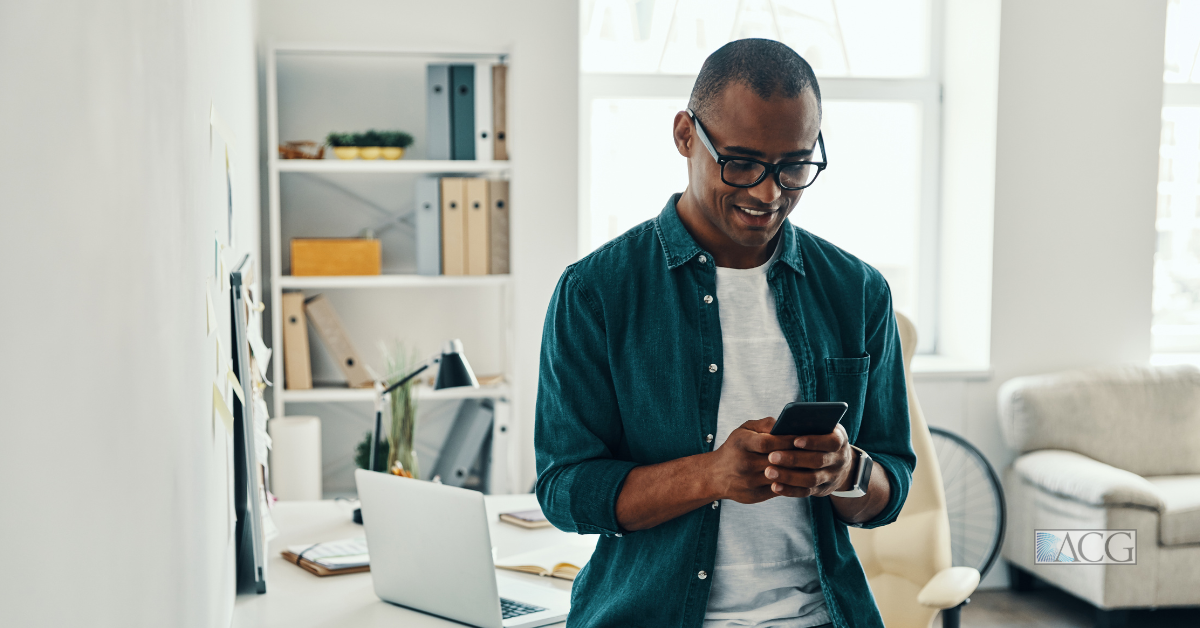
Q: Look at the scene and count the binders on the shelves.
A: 12